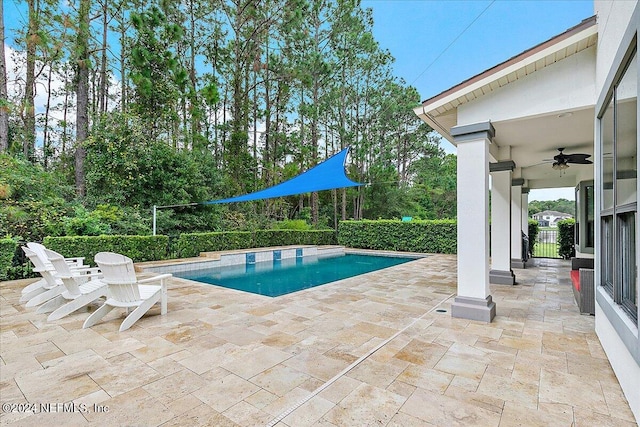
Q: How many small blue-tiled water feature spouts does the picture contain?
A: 3